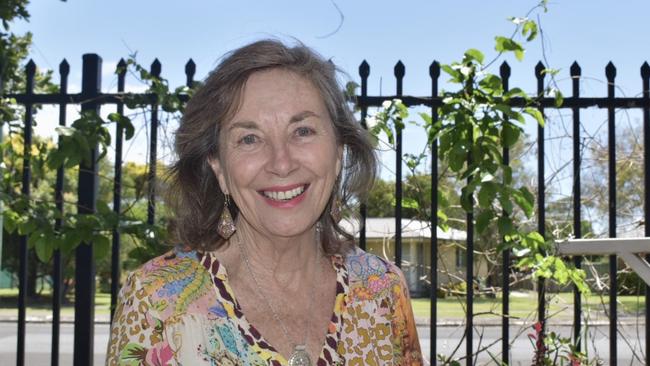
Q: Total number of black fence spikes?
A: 13